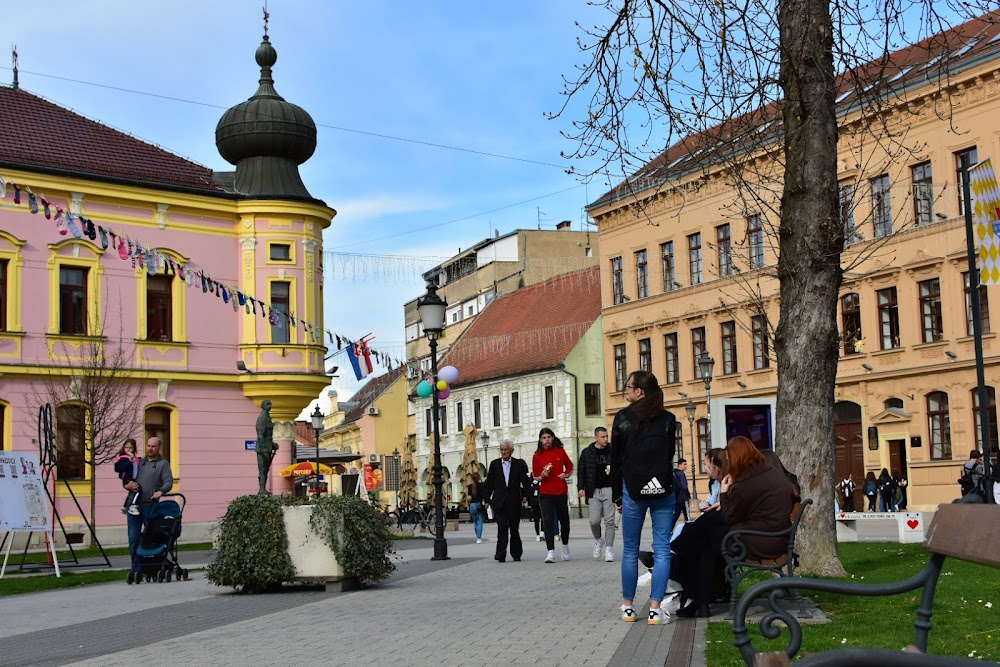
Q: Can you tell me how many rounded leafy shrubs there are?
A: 2